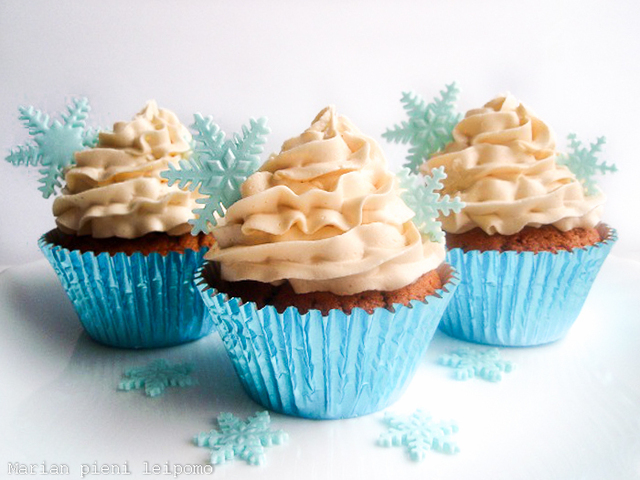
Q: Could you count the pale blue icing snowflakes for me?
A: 9